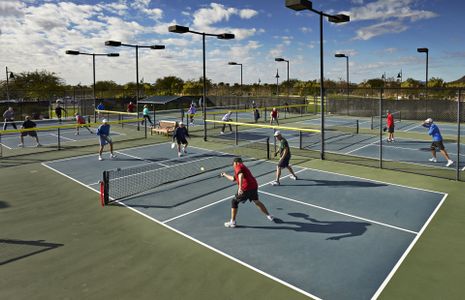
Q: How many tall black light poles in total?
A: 8